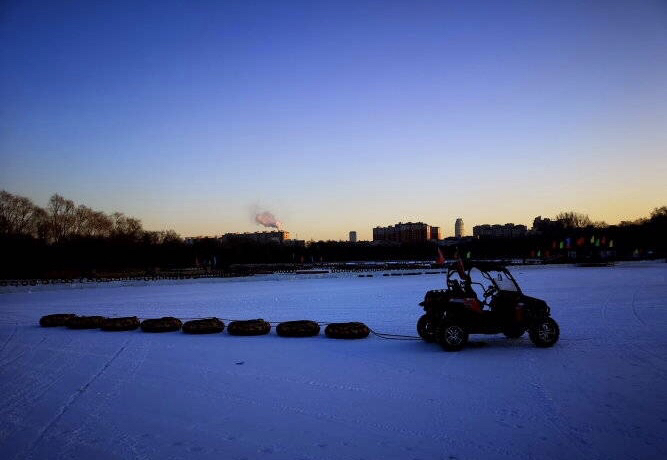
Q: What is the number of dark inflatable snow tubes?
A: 8